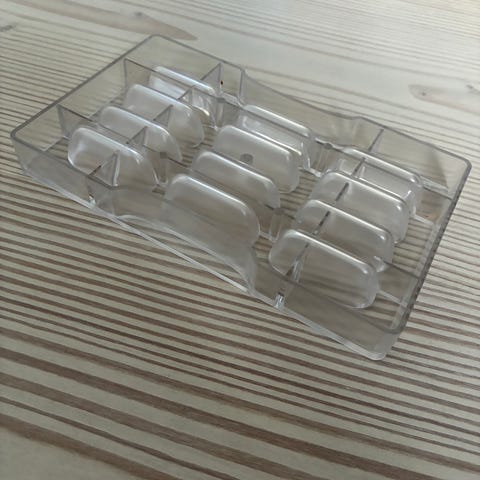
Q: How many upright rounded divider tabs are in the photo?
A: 12